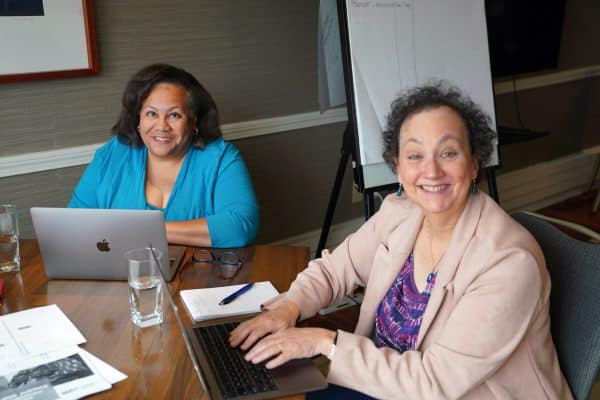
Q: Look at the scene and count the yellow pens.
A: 0